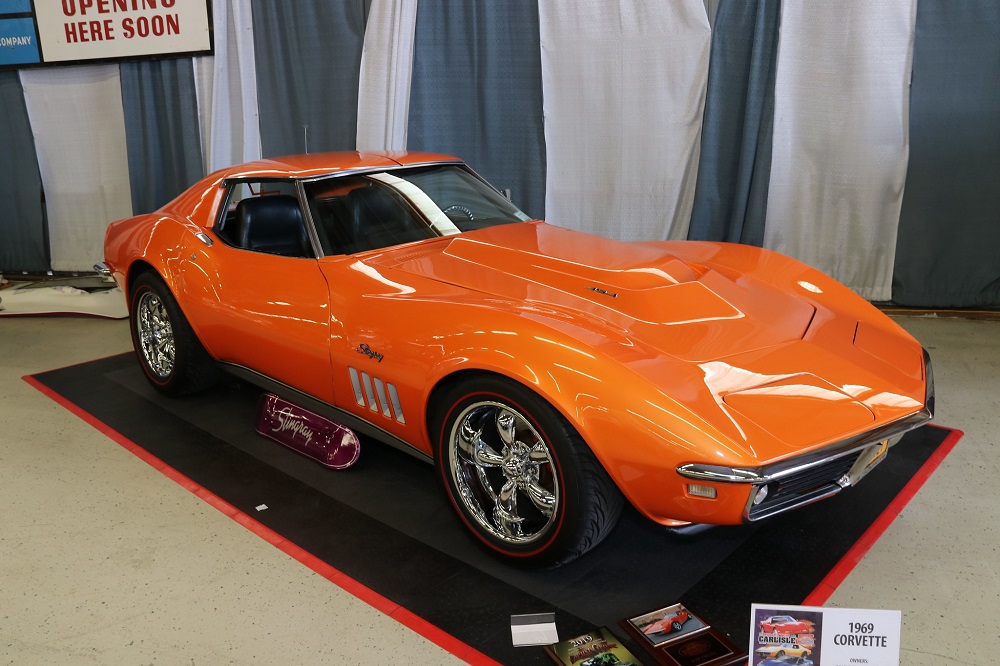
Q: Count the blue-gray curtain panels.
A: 6